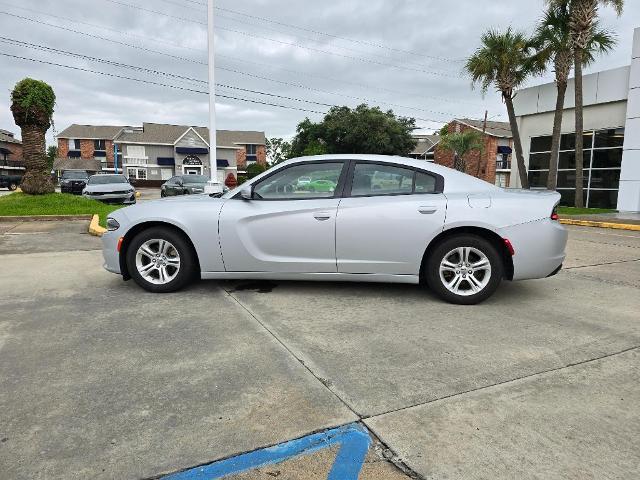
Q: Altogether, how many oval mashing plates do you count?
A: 0